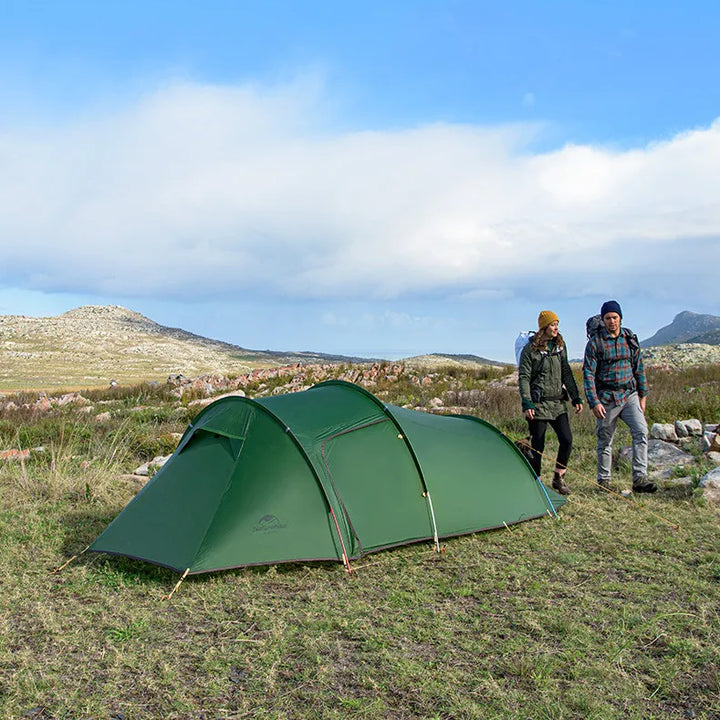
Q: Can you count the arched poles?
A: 3